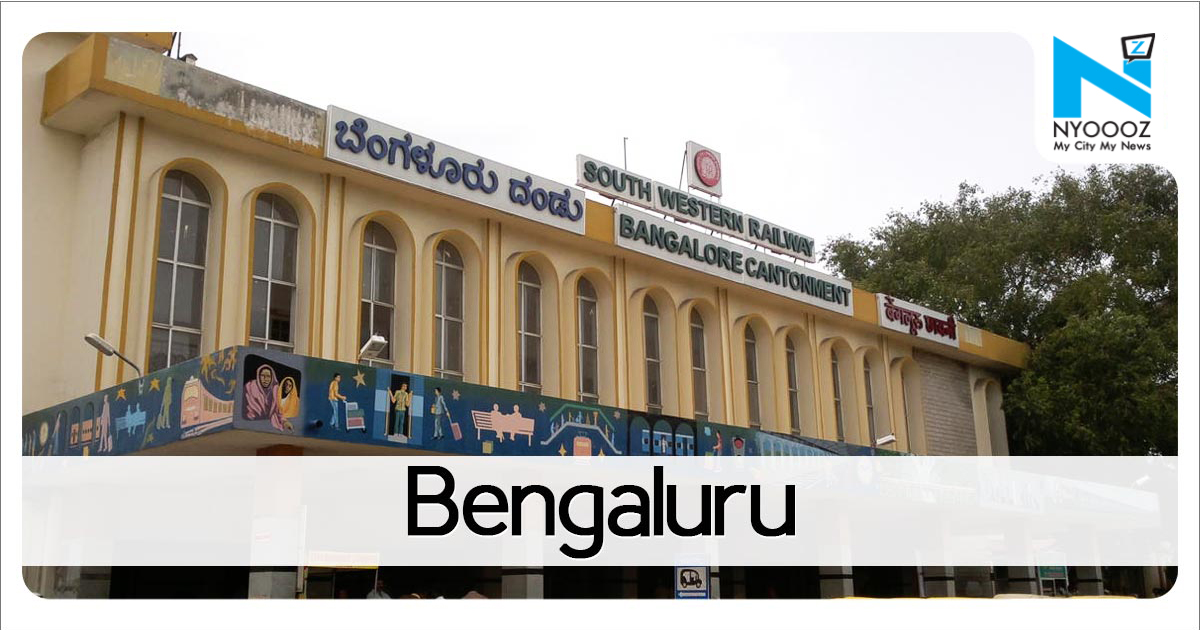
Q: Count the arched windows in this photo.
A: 14